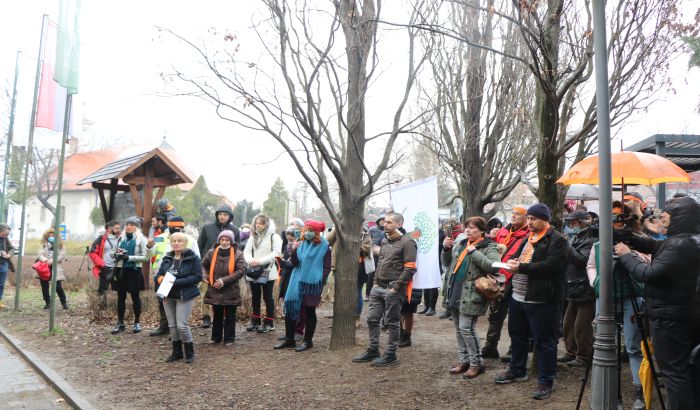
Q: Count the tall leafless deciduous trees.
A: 3